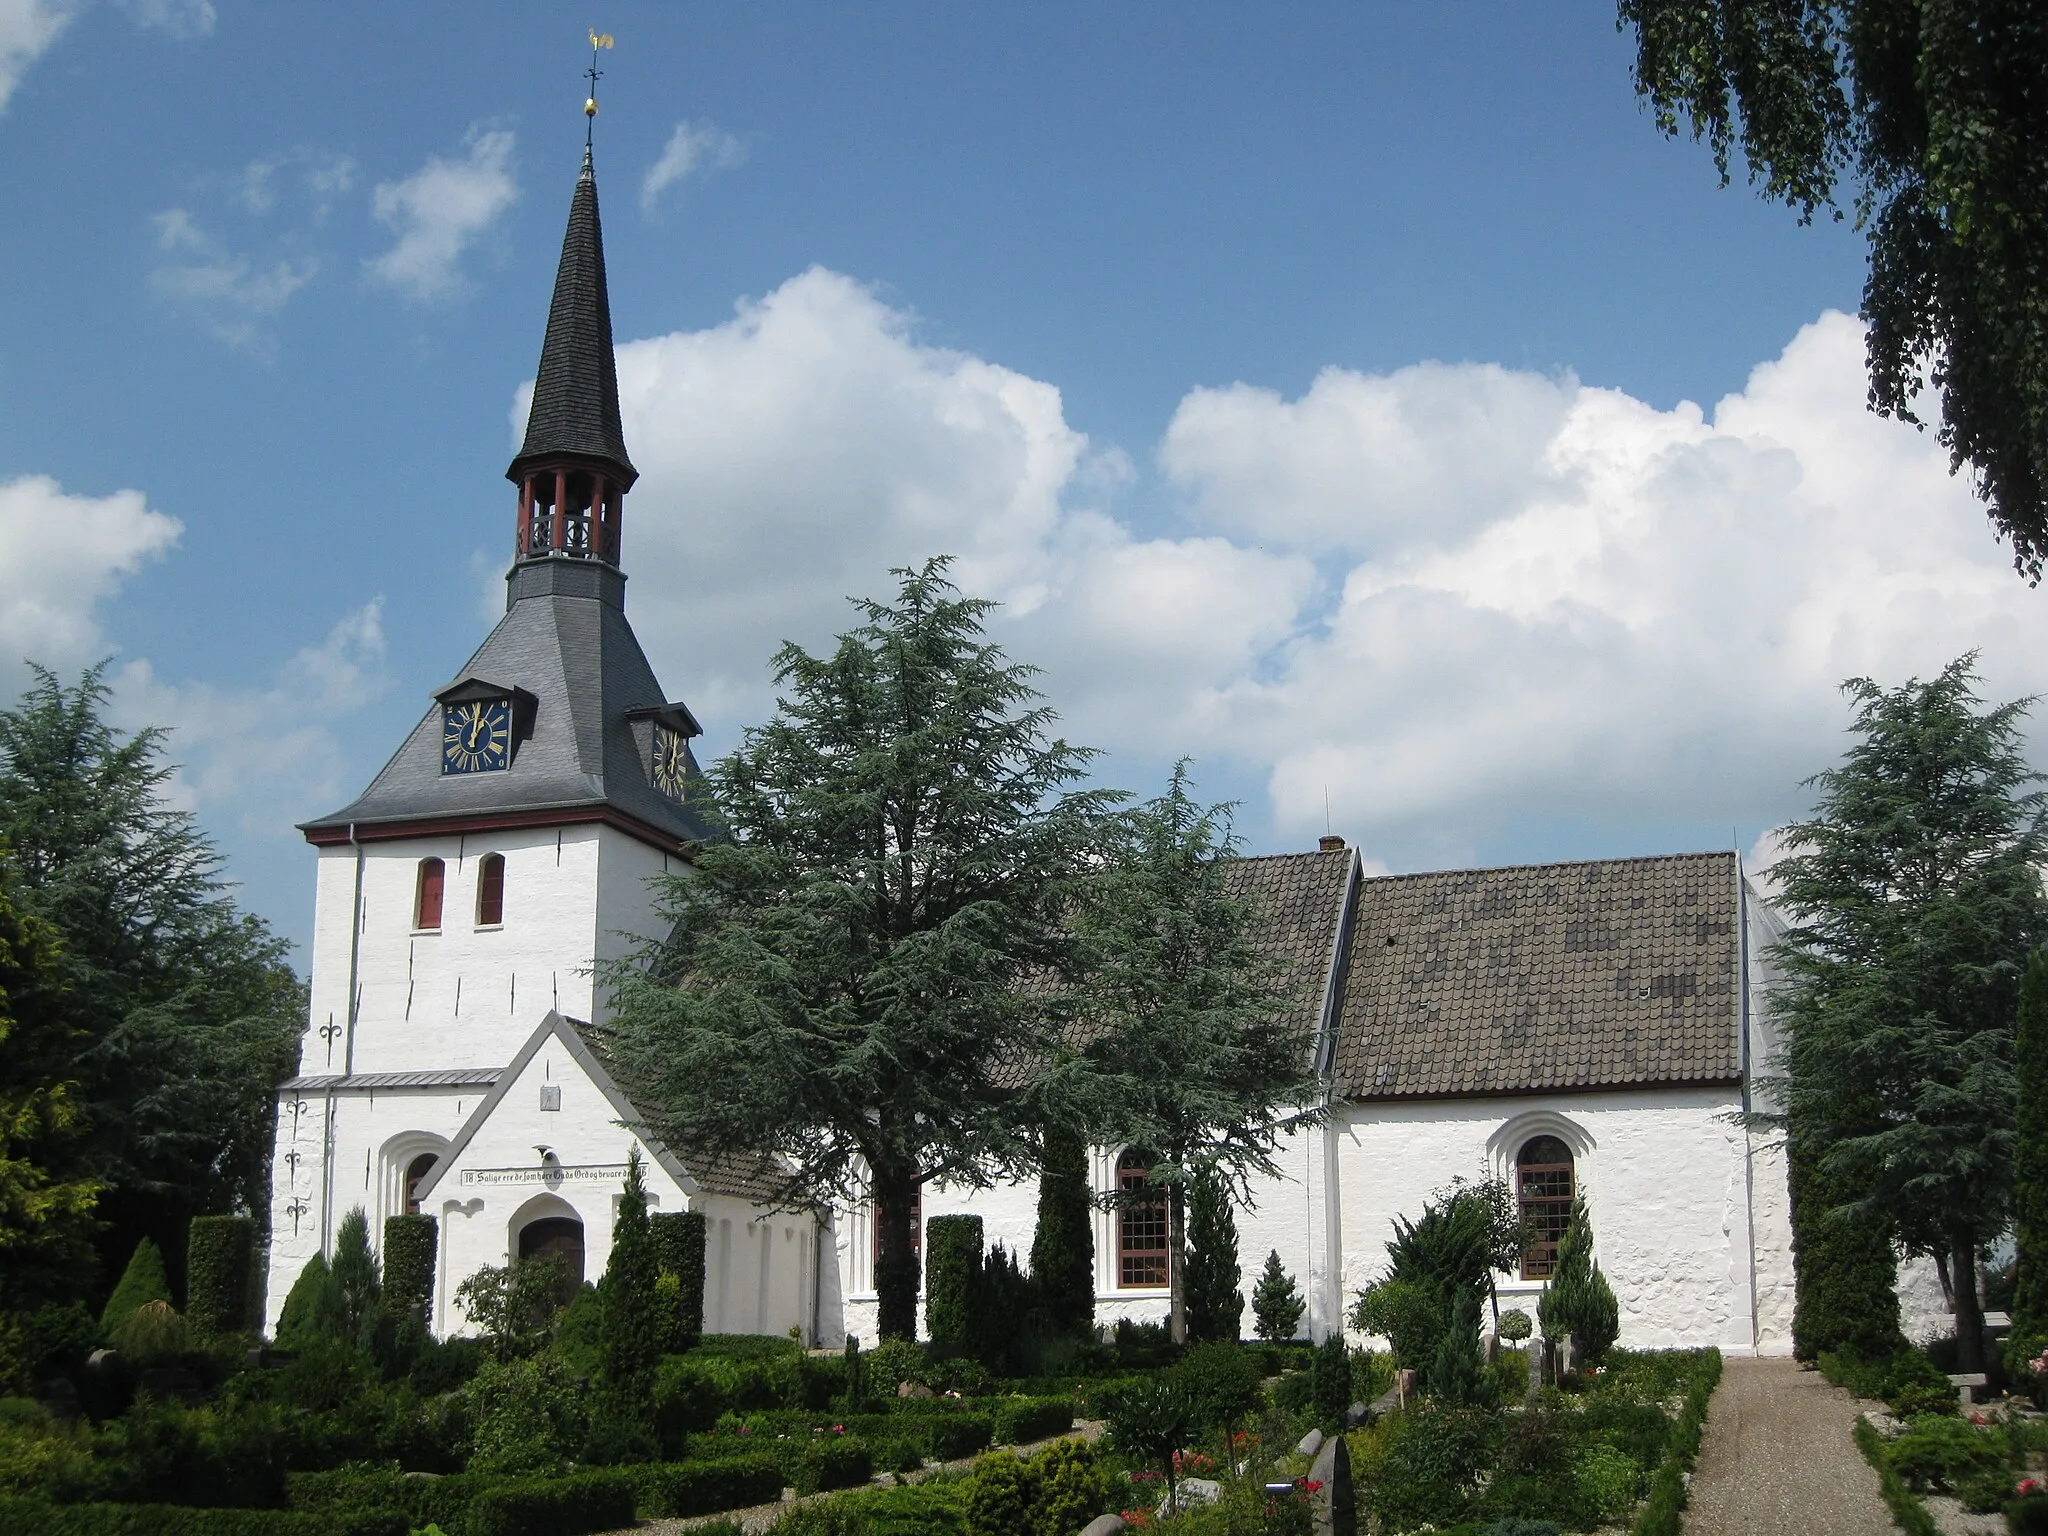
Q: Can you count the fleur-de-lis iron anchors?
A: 4